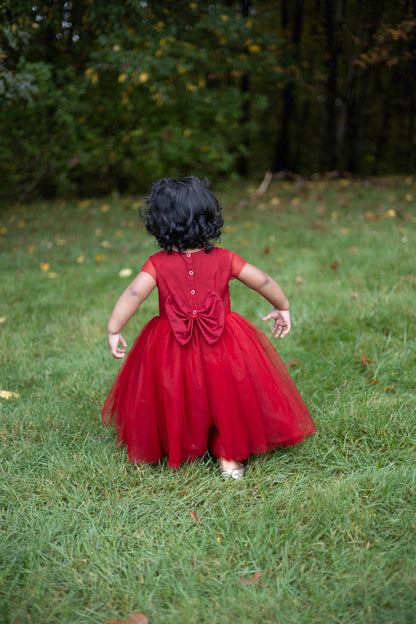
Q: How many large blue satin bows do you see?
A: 0